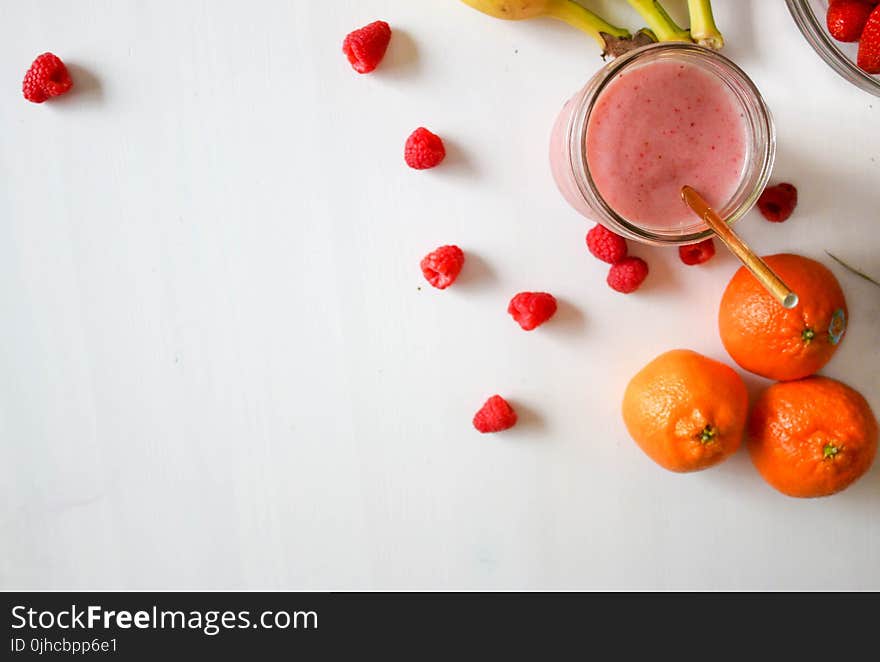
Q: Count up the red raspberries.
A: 10